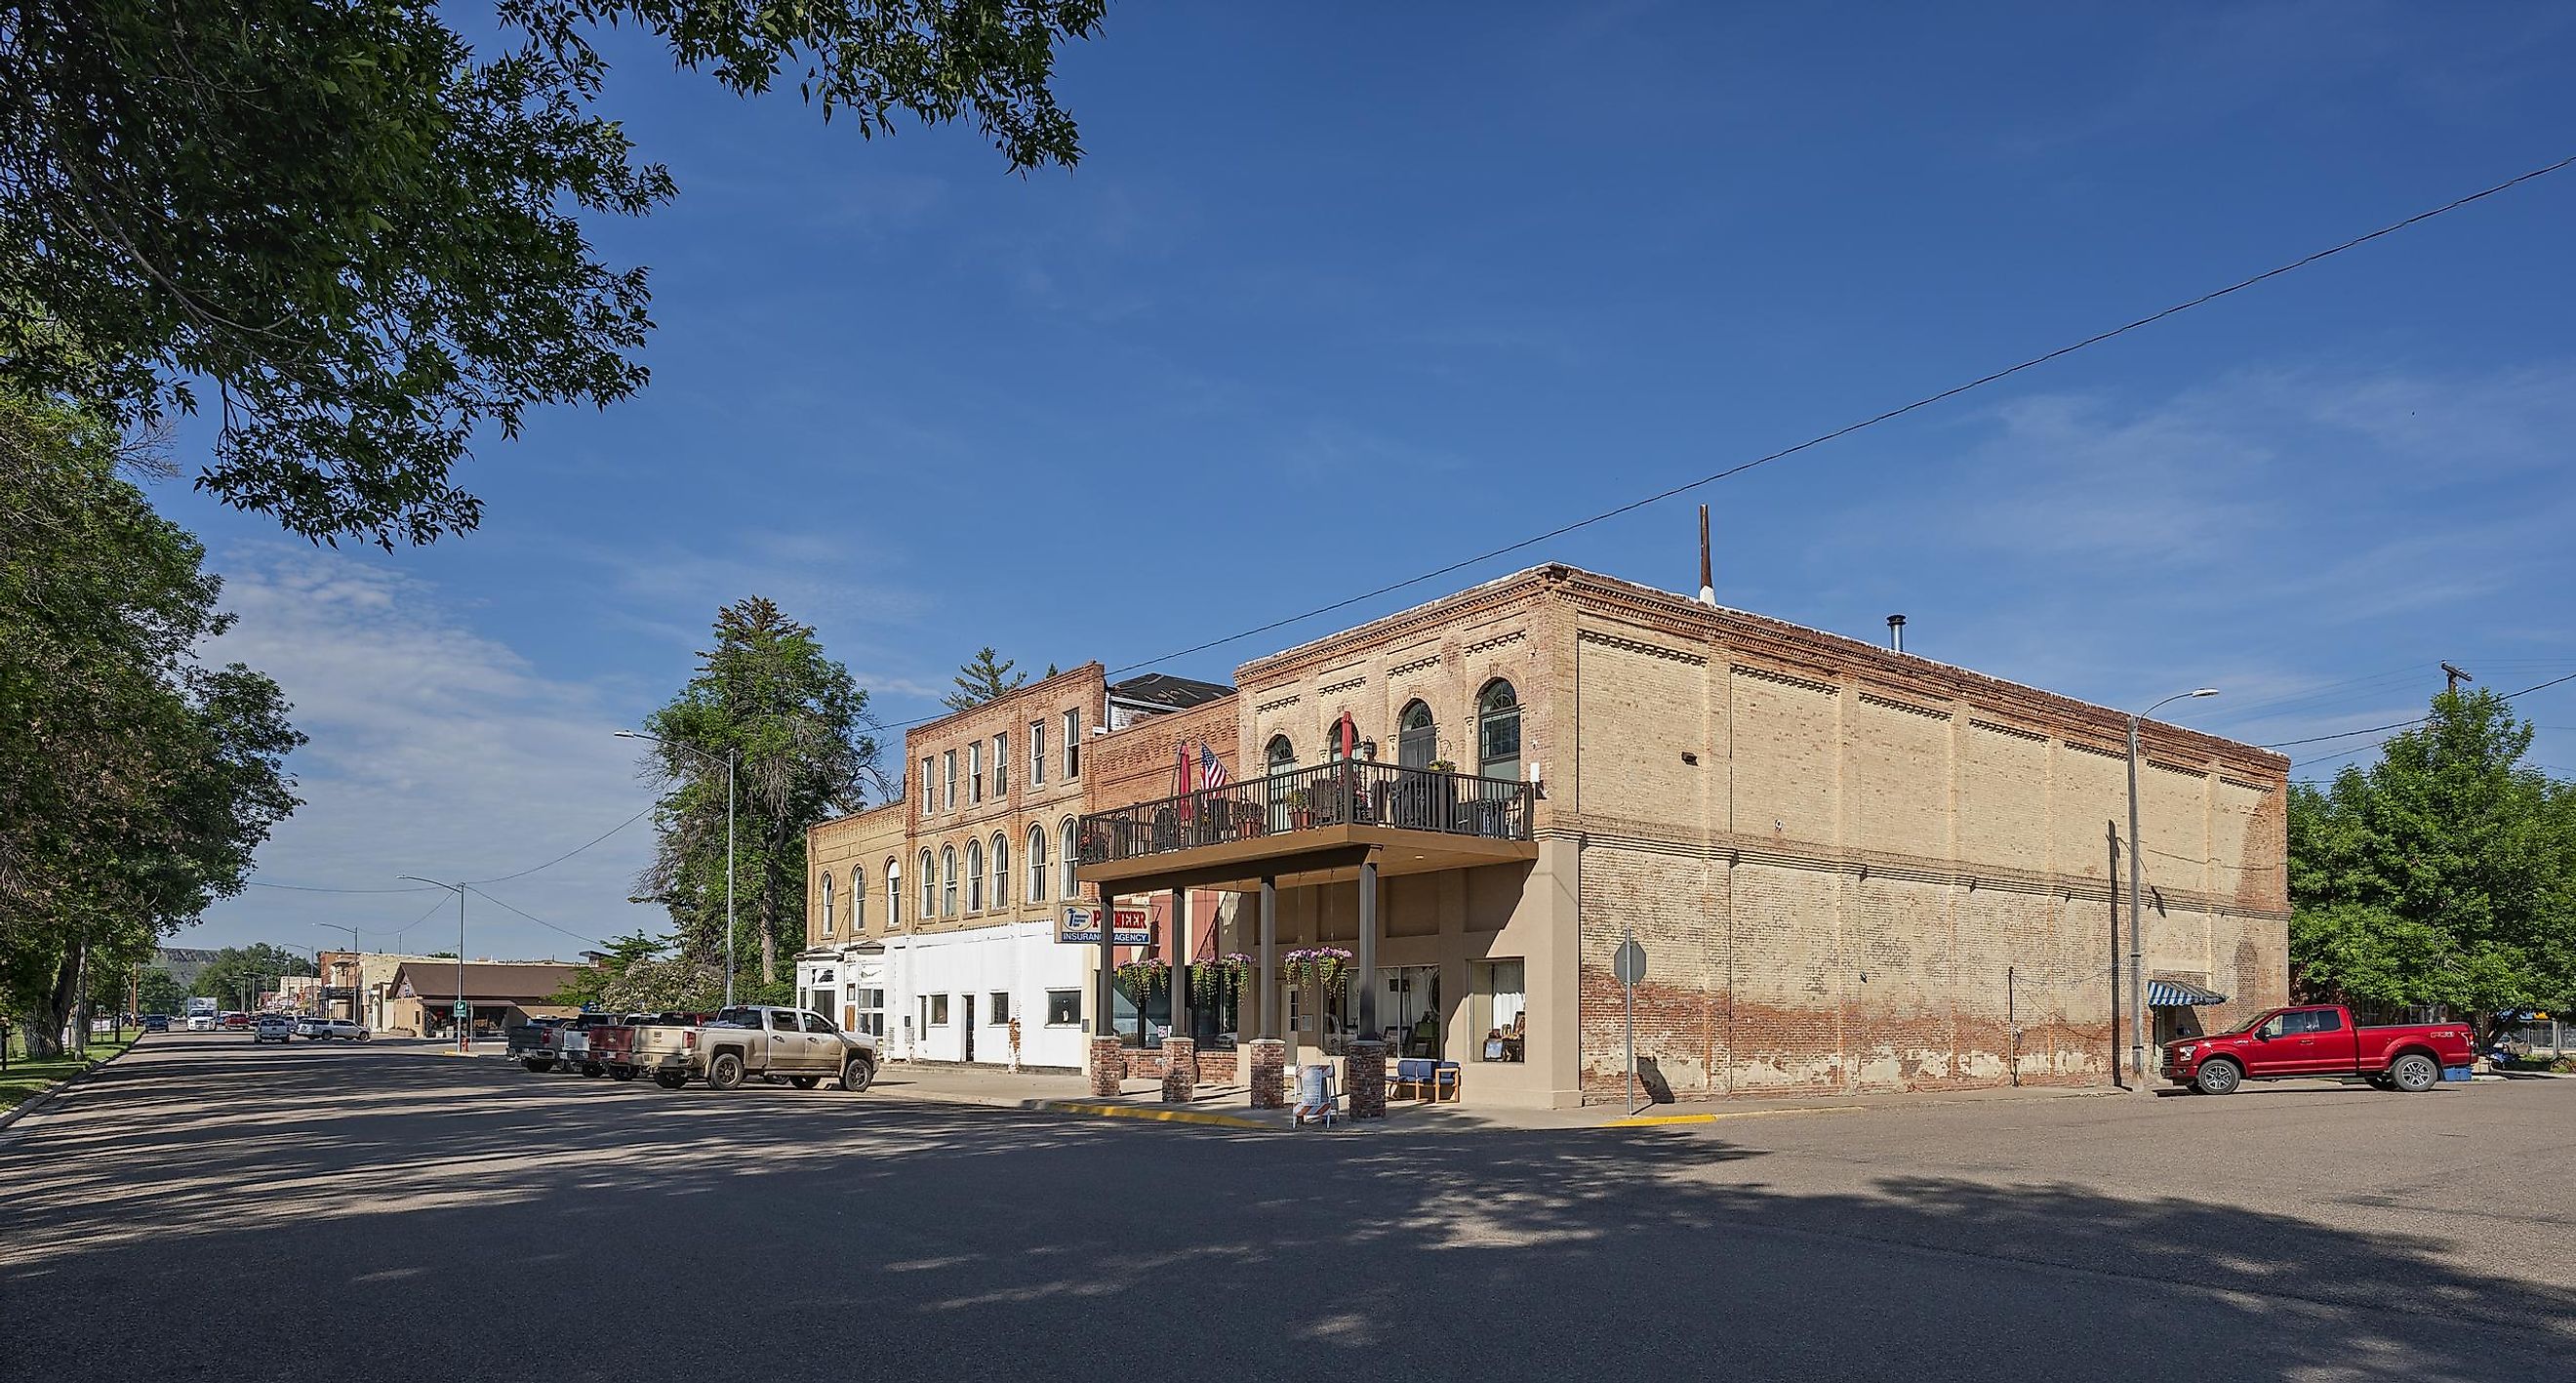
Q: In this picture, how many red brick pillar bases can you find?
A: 4